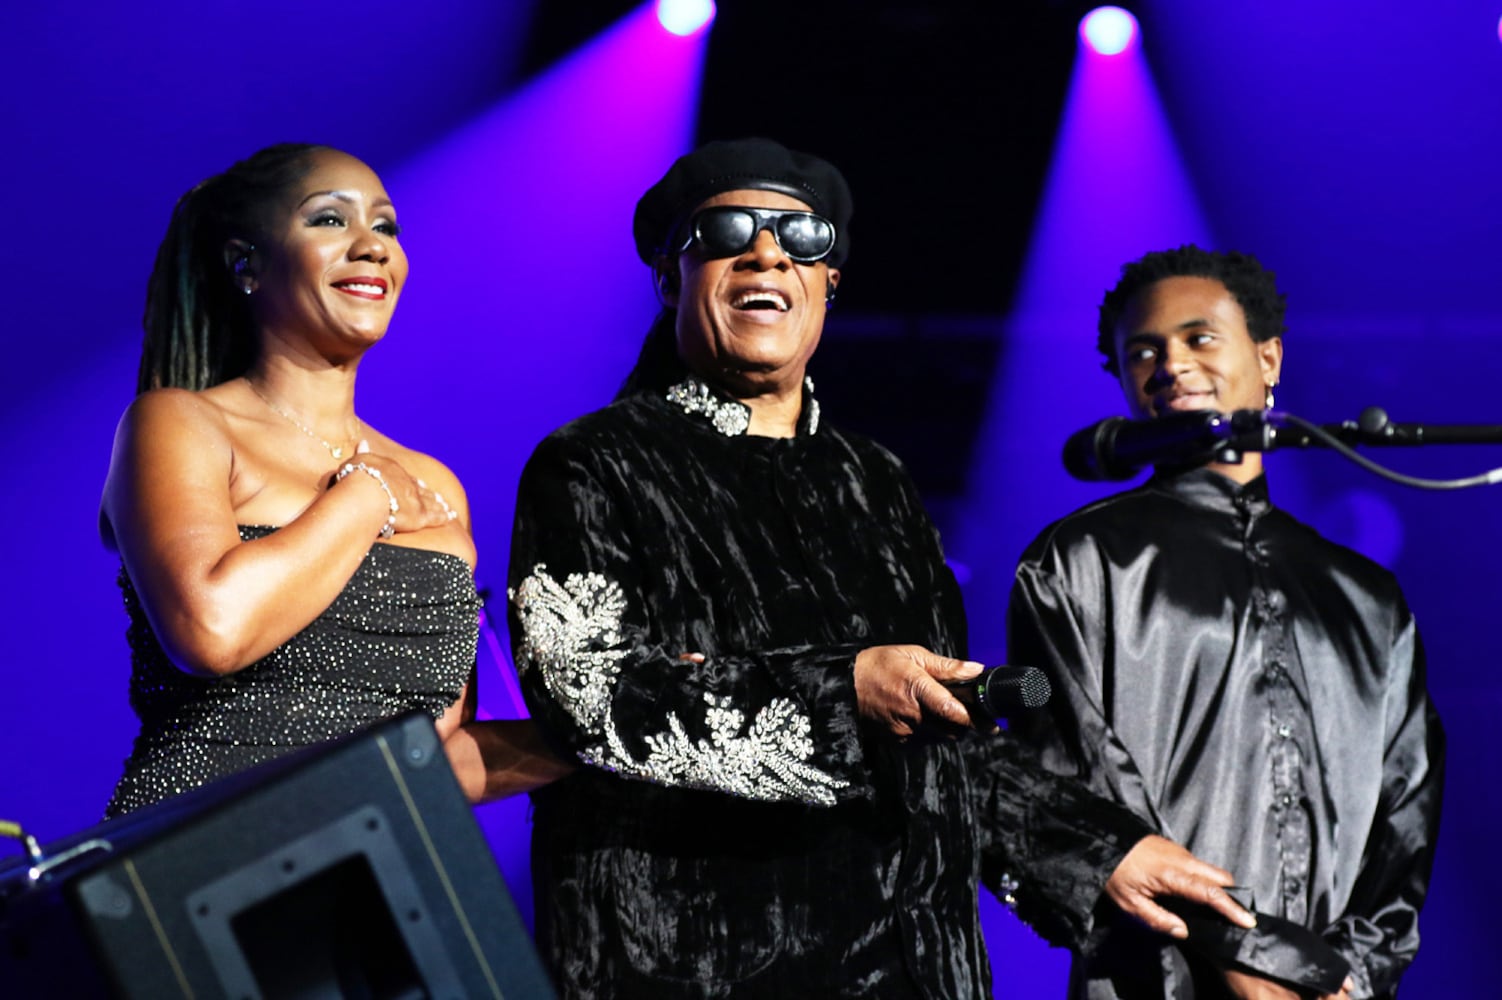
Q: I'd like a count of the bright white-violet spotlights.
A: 2